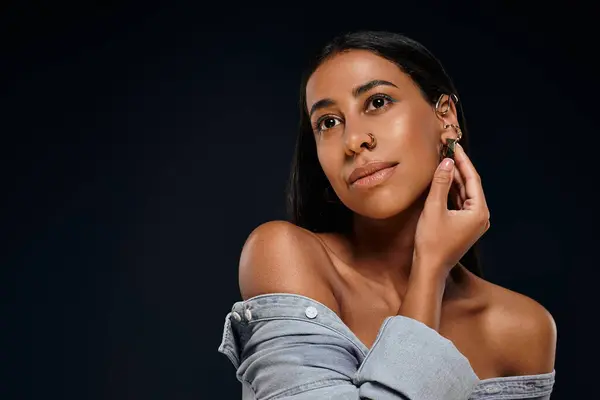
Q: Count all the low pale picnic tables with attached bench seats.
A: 0